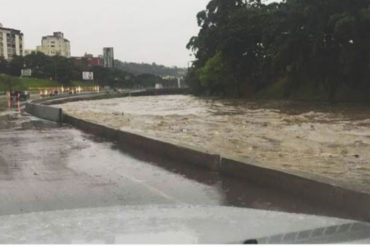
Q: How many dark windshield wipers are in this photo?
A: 1